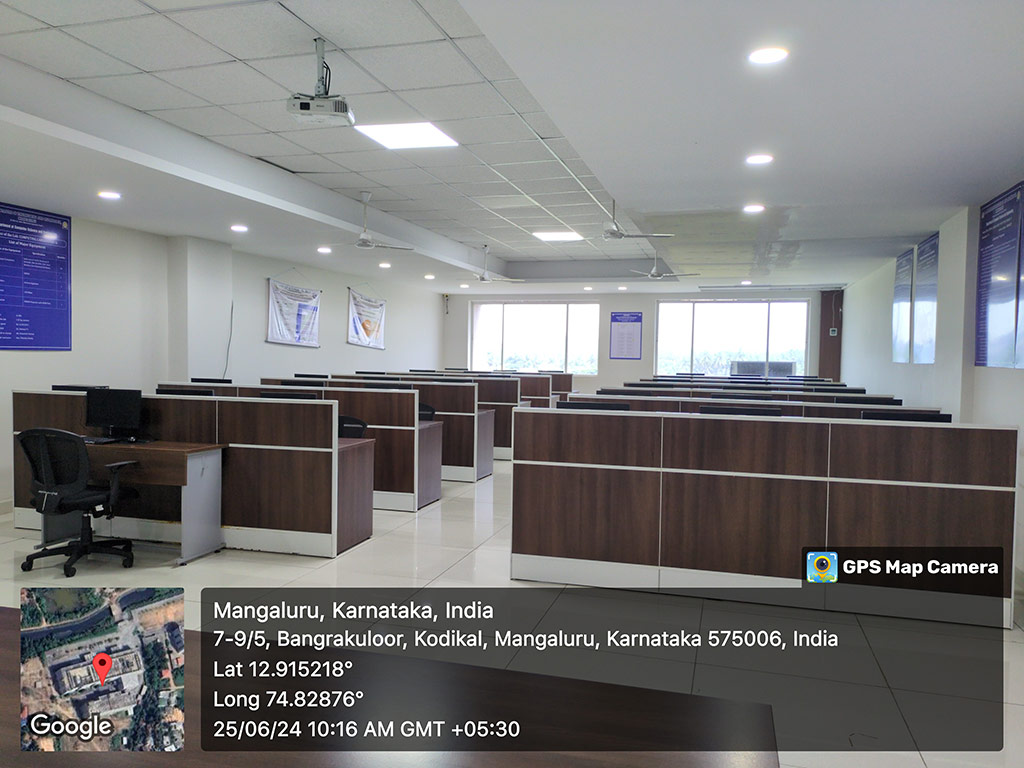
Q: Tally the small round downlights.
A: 12